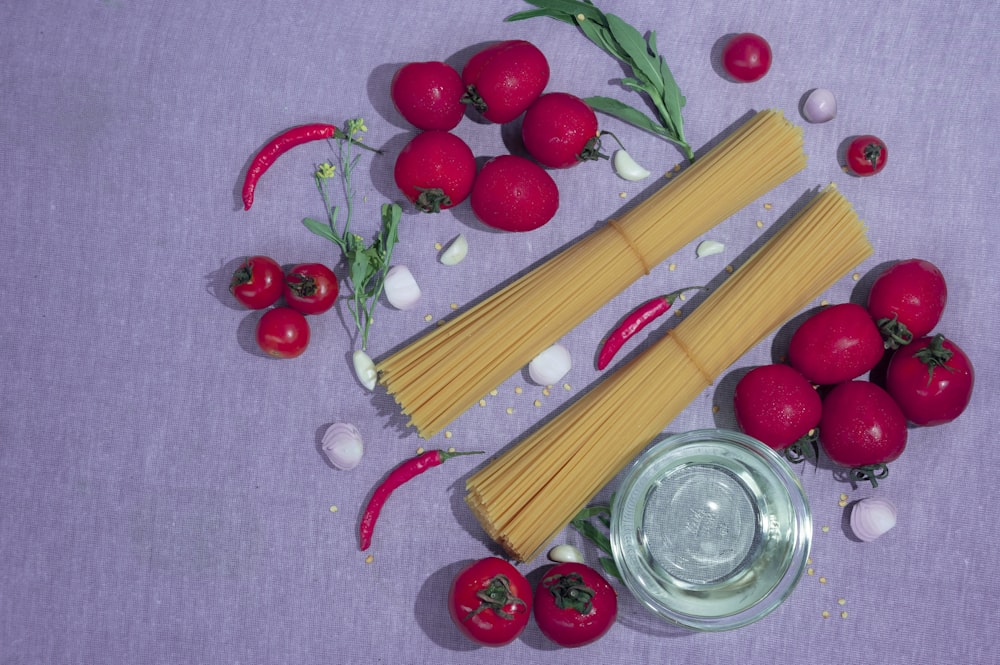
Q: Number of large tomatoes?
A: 12